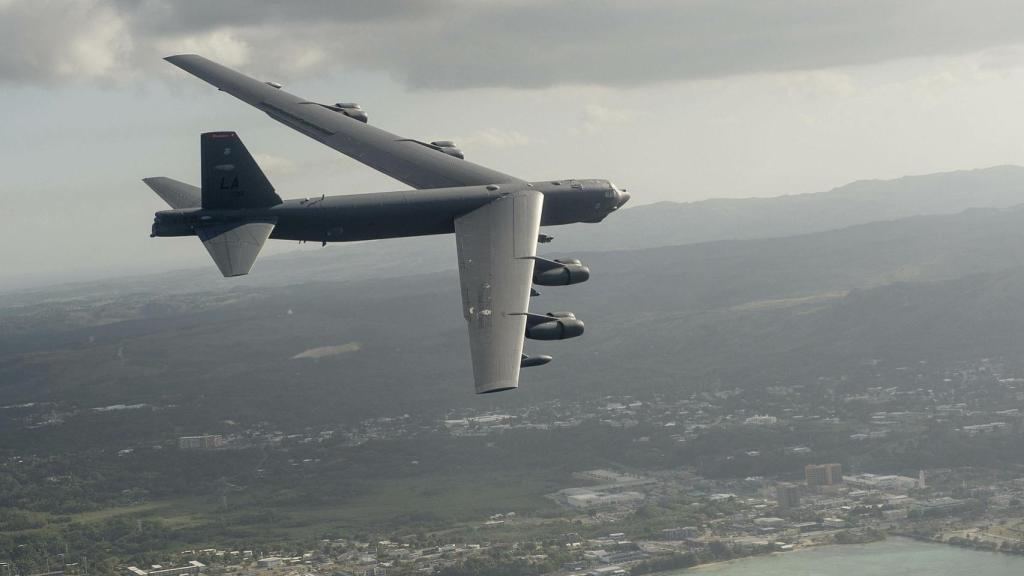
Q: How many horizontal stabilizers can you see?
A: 2